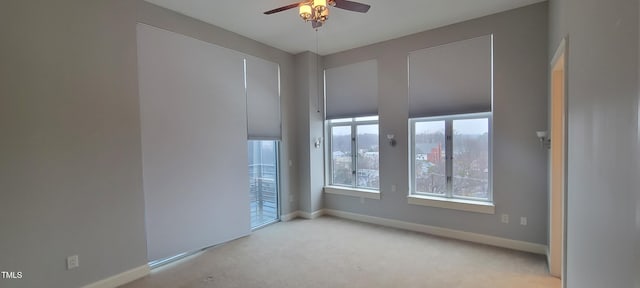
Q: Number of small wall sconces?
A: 3